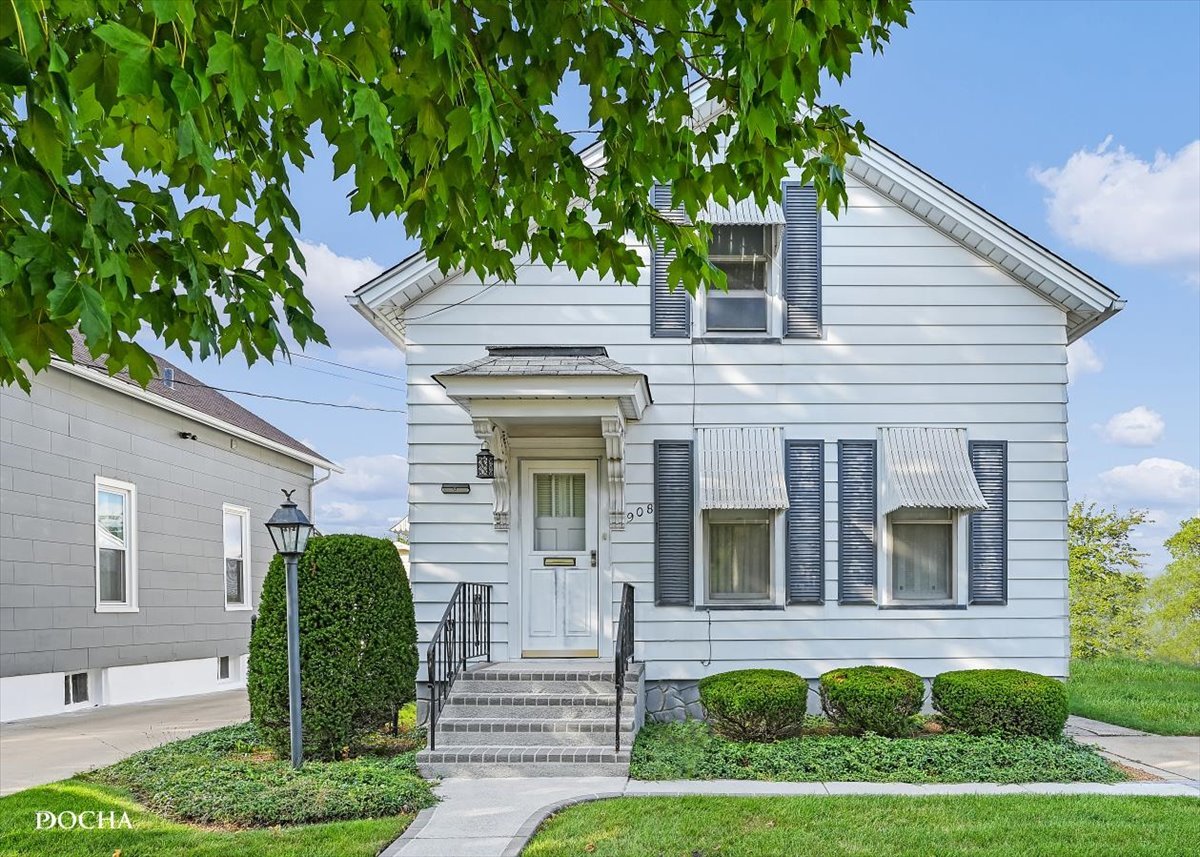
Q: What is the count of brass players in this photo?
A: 0